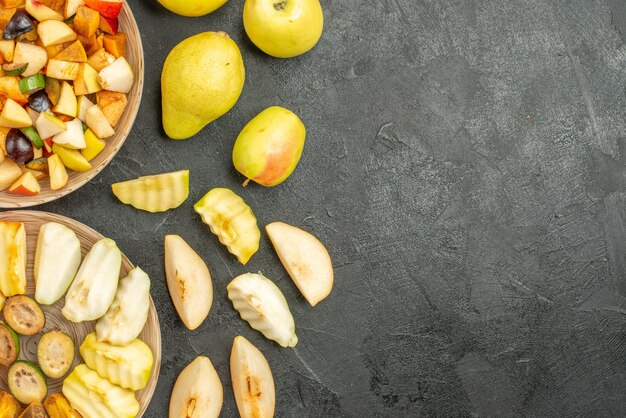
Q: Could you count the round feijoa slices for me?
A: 4